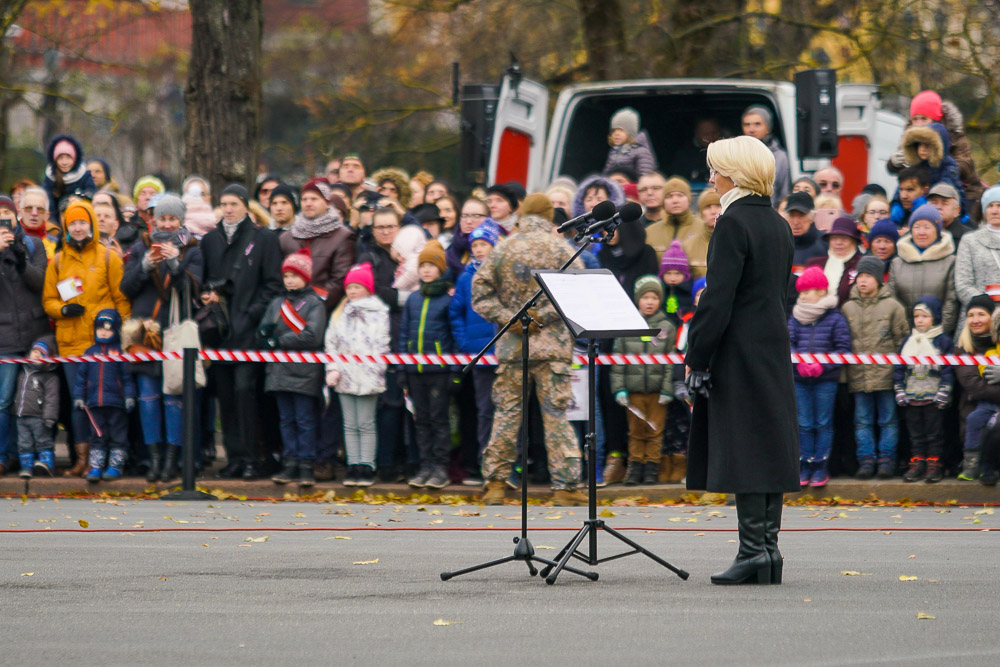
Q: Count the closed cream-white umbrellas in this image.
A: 0